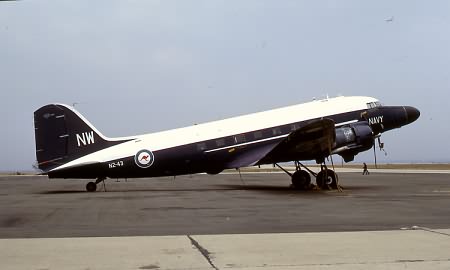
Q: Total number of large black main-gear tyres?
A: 2